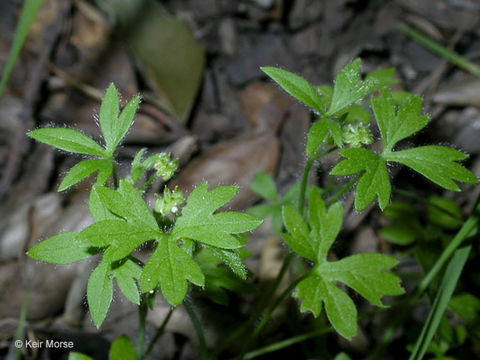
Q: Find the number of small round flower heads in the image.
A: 3